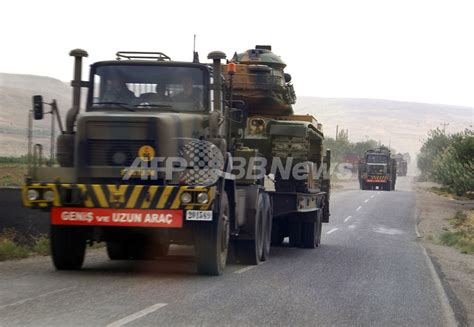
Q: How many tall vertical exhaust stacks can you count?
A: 2